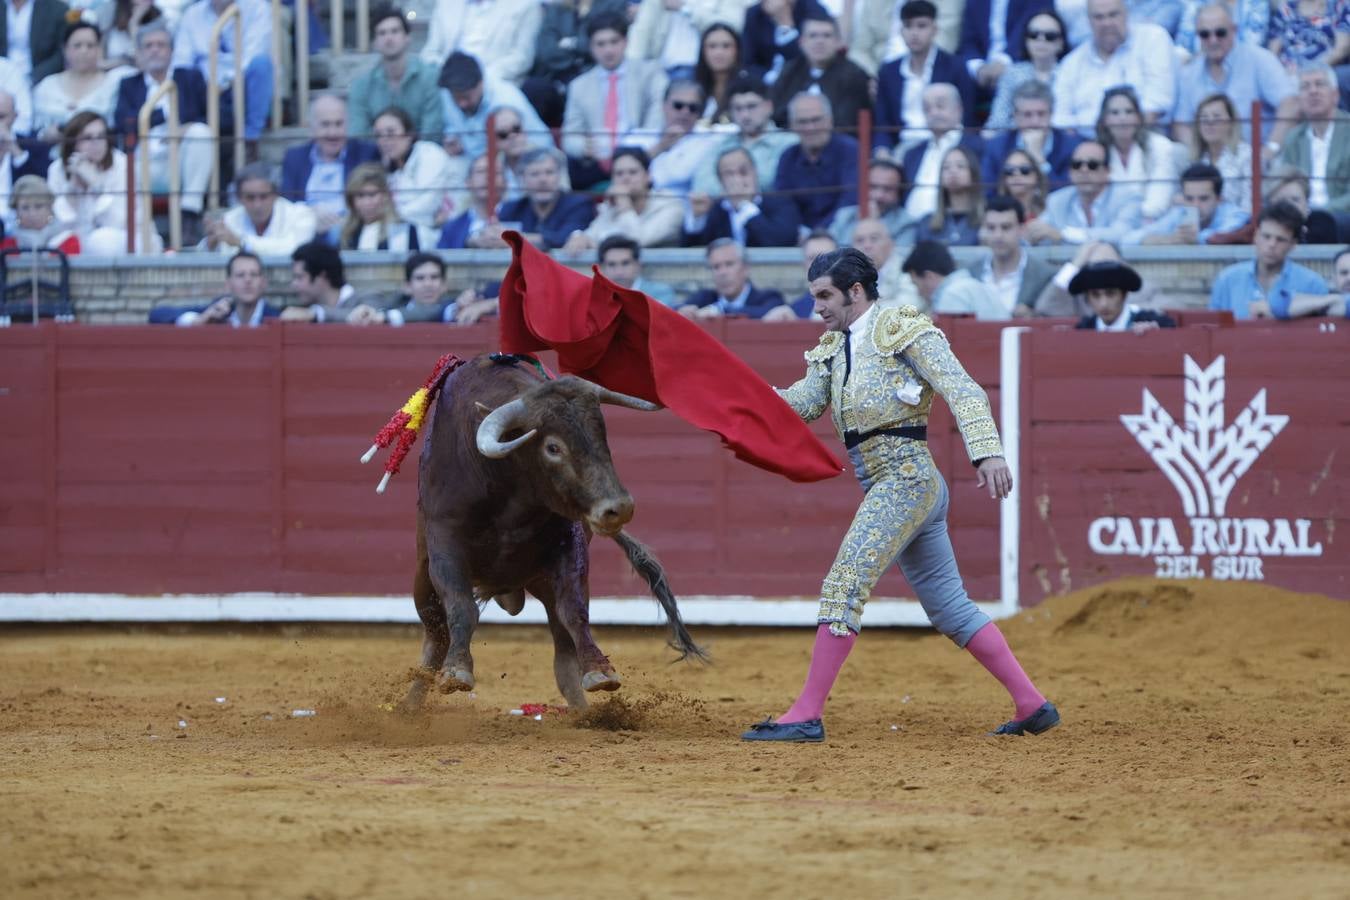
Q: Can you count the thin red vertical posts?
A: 4